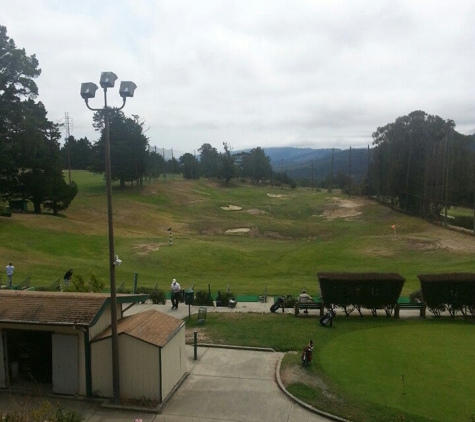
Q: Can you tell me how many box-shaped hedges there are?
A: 2